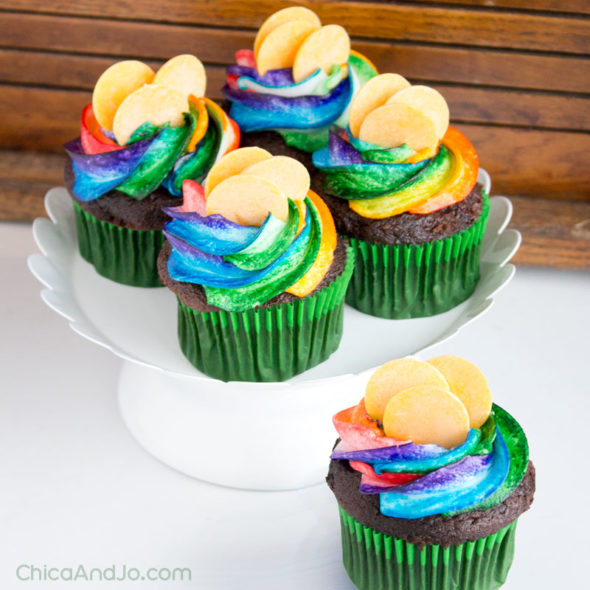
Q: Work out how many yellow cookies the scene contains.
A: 15